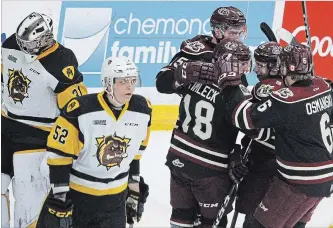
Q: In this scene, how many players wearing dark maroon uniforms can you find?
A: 4